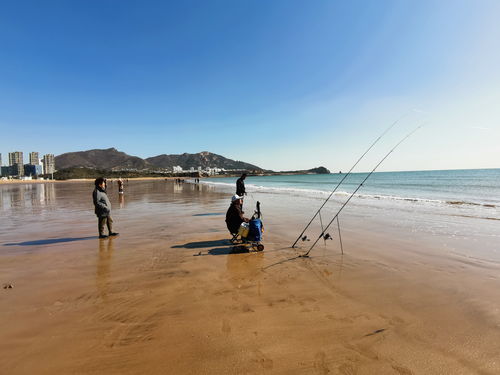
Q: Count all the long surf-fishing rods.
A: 2